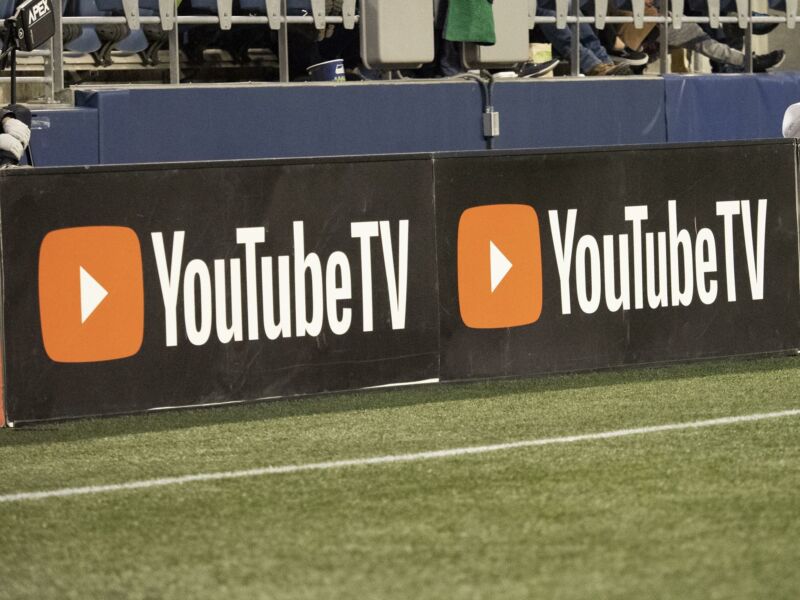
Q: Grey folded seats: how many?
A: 2